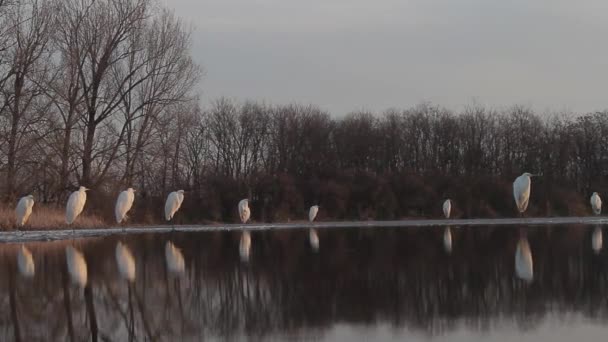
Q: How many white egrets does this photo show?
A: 9